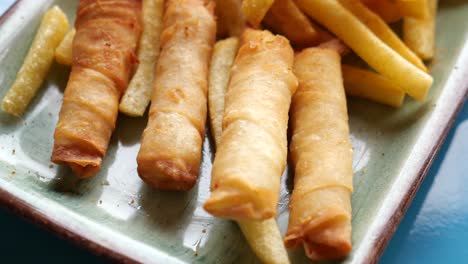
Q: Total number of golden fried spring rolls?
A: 4